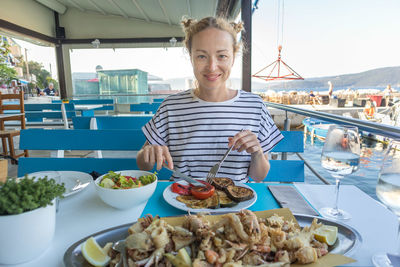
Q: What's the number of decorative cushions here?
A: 0